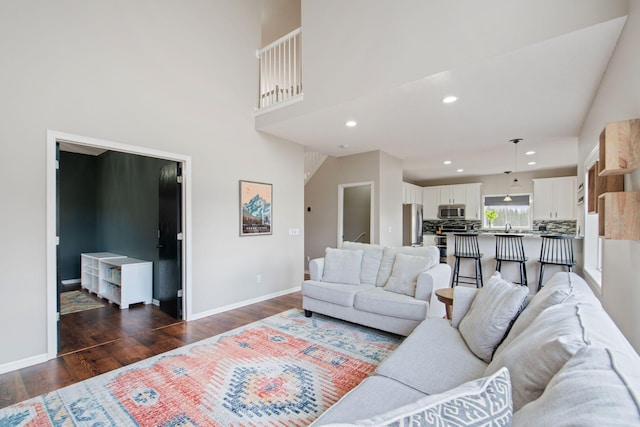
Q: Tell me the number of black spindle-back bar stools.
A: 3